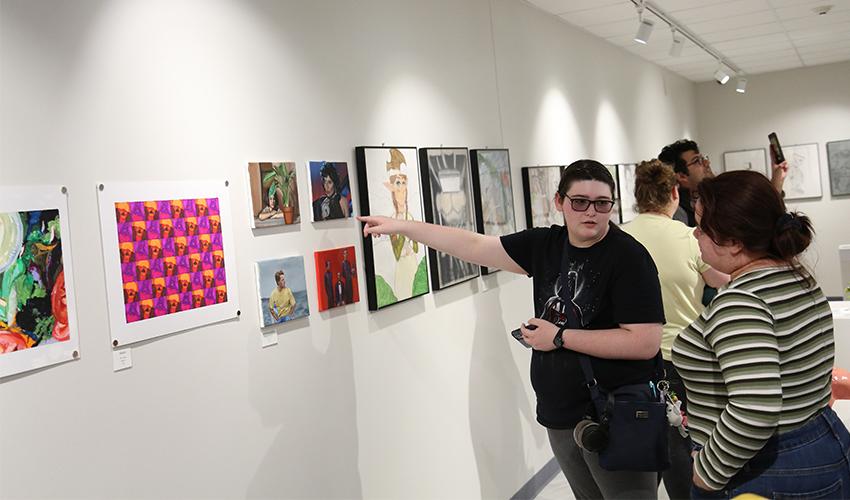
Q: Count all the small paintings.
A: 4